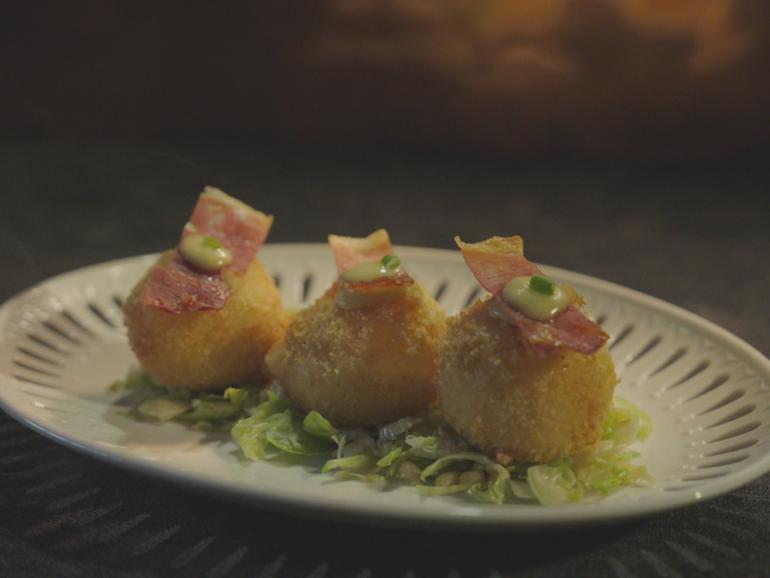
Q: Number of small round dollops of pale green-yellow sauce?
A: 3